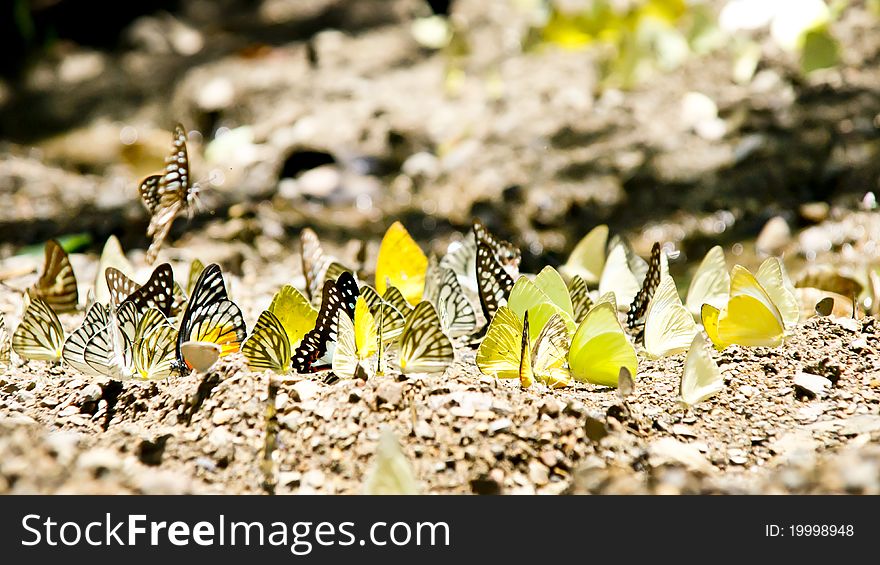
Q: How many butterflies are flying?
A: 1